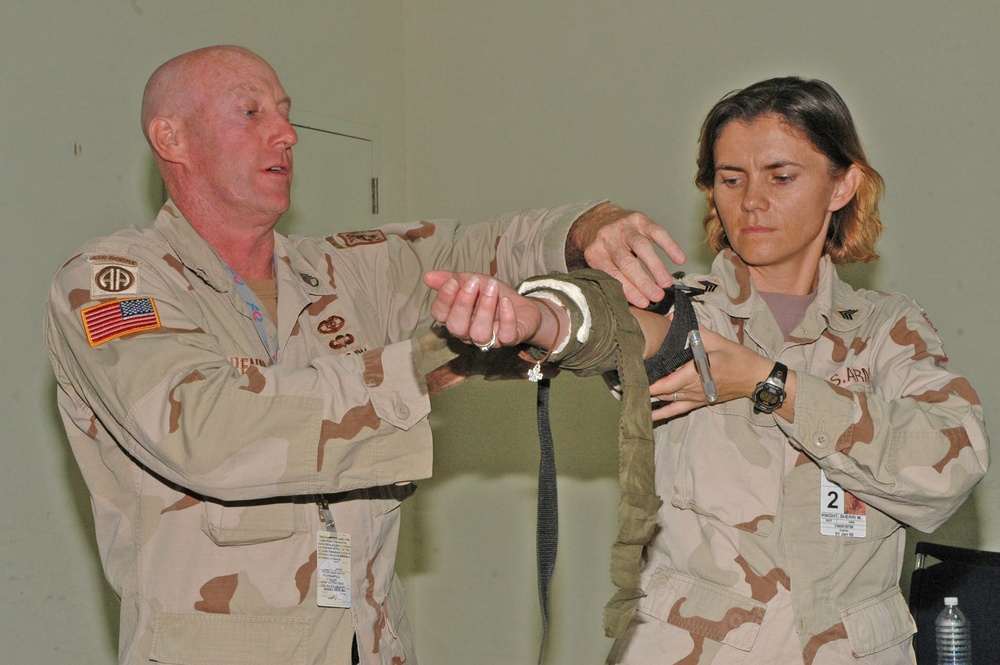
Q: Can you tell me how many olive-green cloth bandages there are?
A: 1